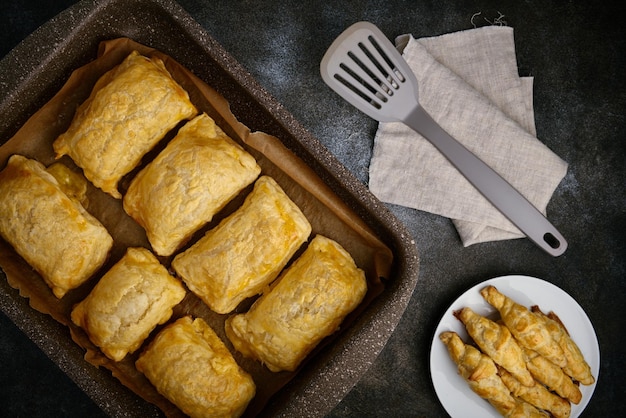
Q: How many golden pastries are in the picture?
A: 14